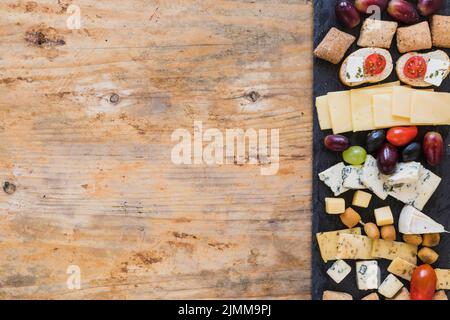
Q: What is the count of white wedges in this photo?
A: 1